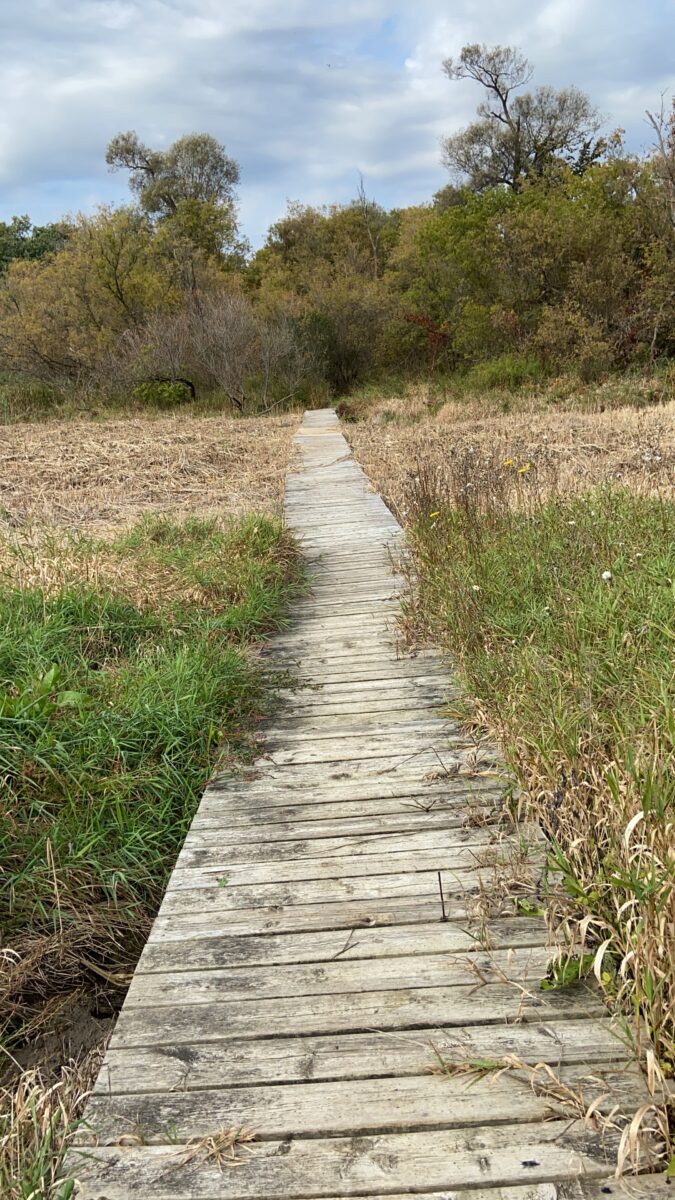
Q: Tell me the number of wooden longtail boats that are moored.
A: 0